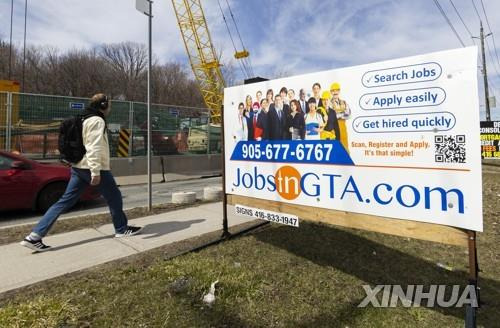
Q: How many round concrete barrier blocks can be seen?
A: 2